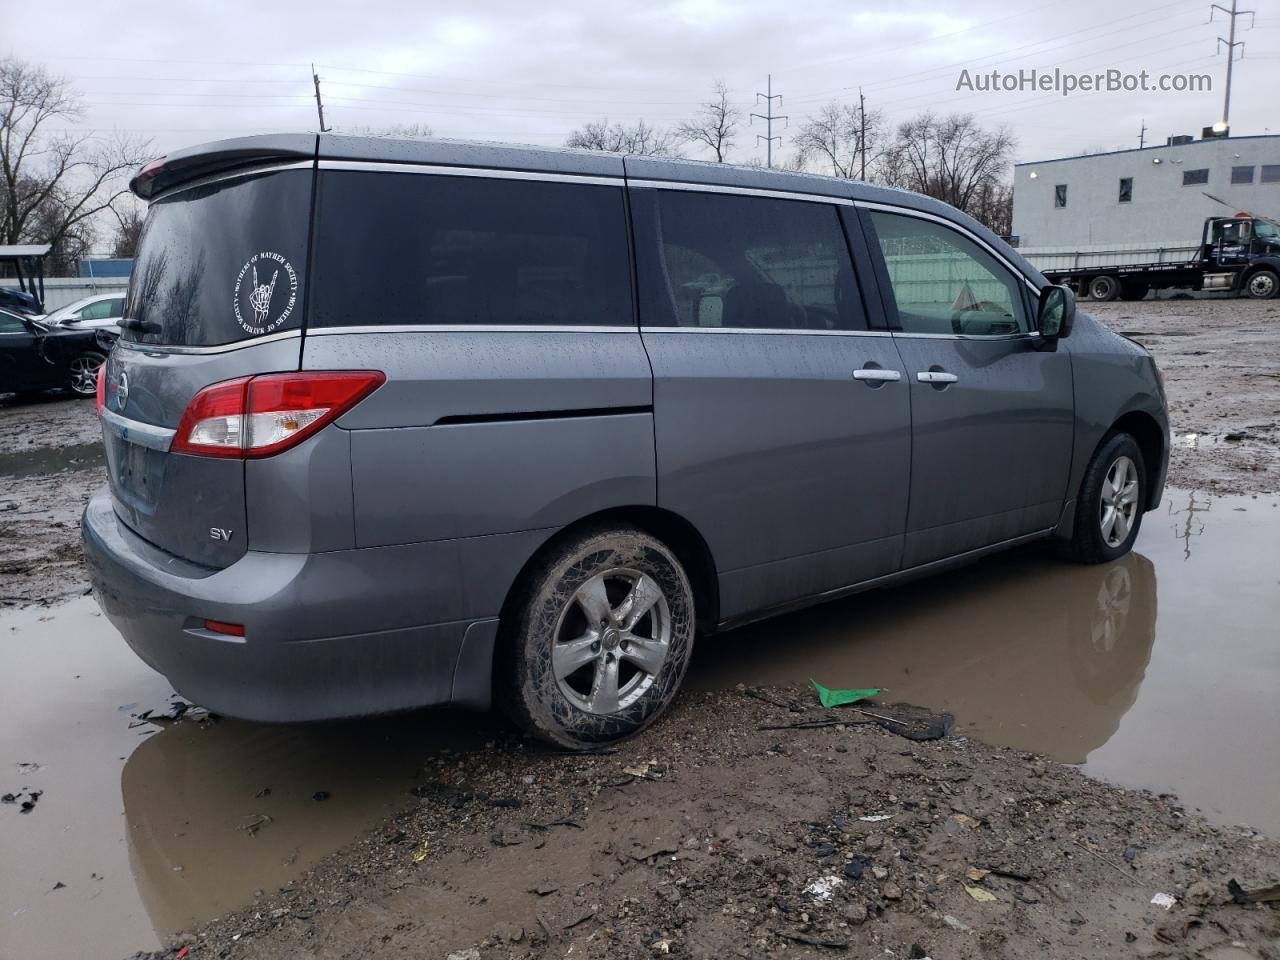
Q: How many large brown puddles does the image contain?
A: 2